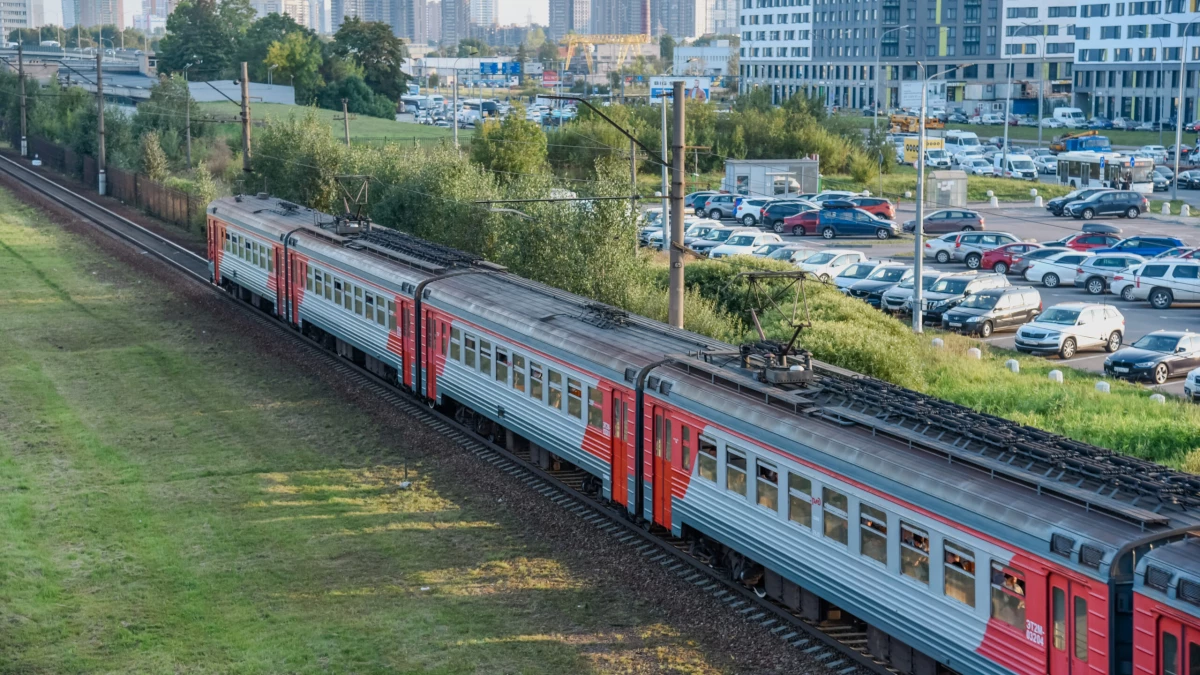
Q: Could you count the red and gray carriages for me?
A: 5